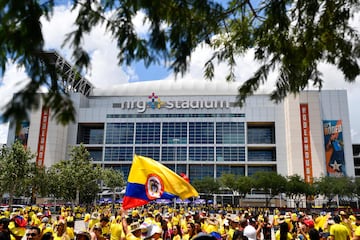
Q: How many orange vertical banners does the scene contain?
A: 2